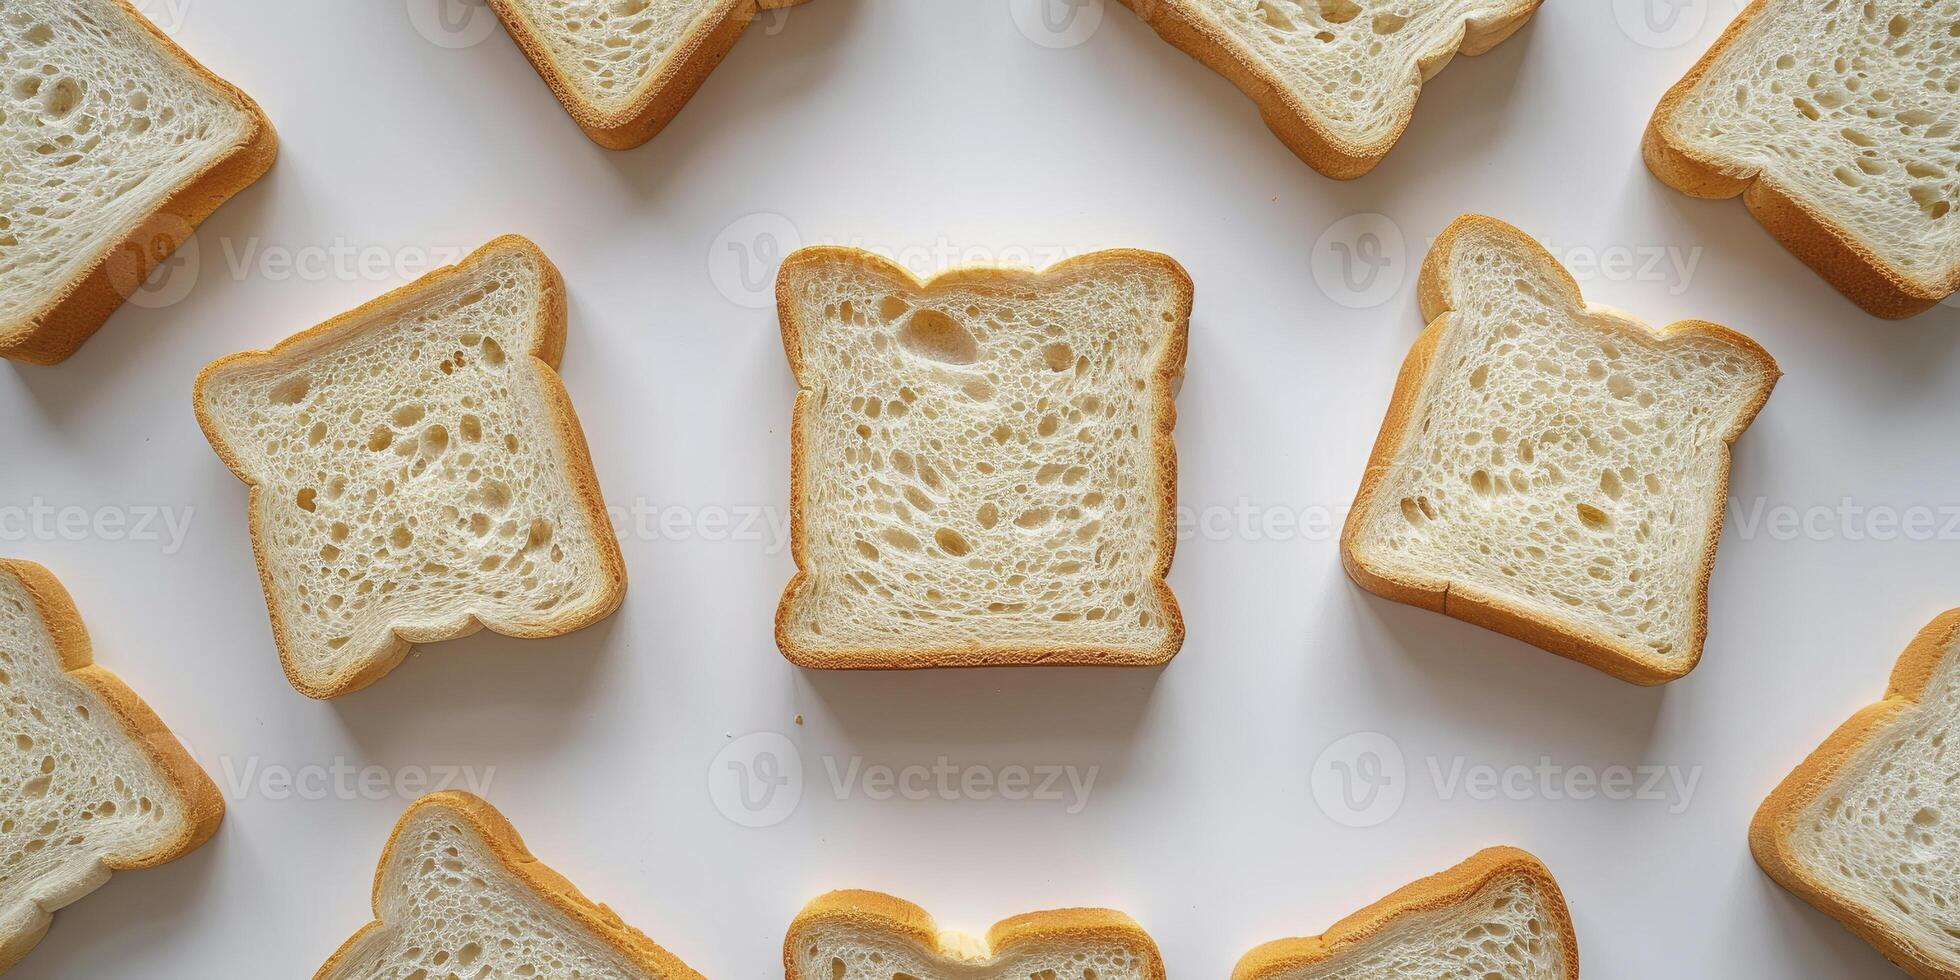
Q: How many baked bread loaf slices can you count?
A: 12